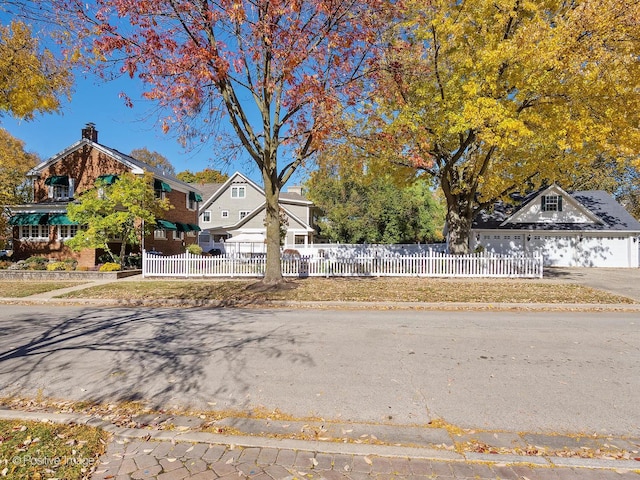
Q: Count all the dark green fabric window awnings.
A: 9